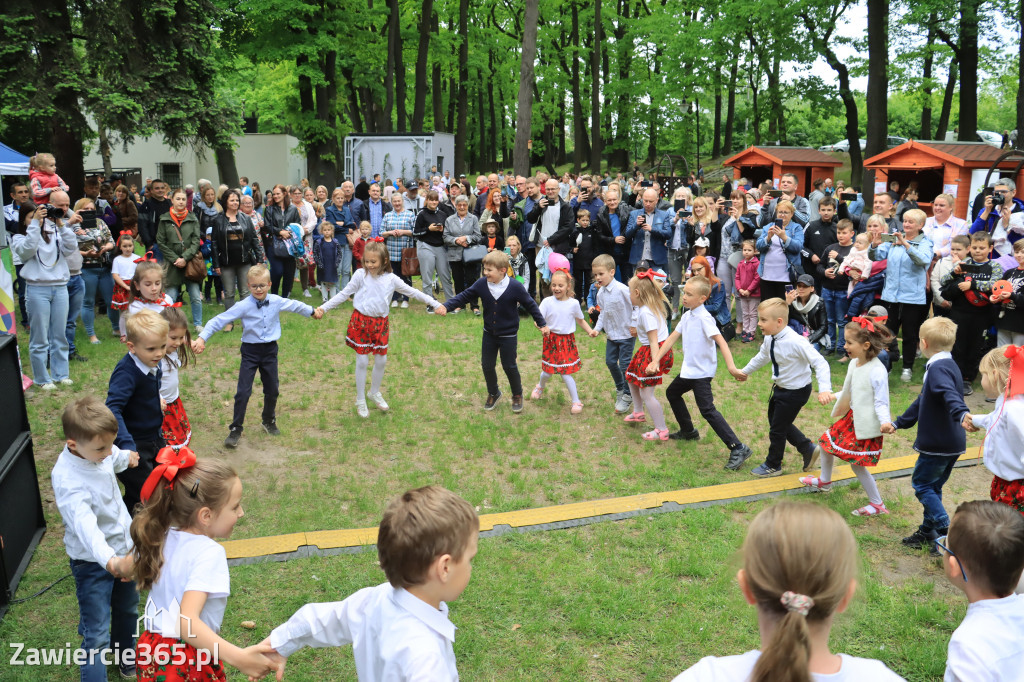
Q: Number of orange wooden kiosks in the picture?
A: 2